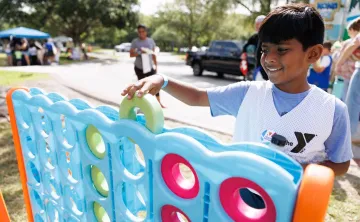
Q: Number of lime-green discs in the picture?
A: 4